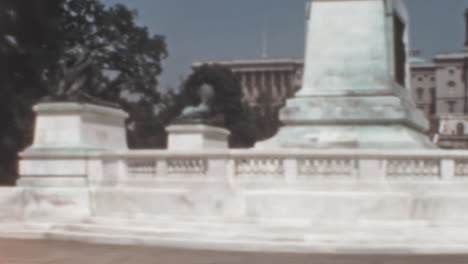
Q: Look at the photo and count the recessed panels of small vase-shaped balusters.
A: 6